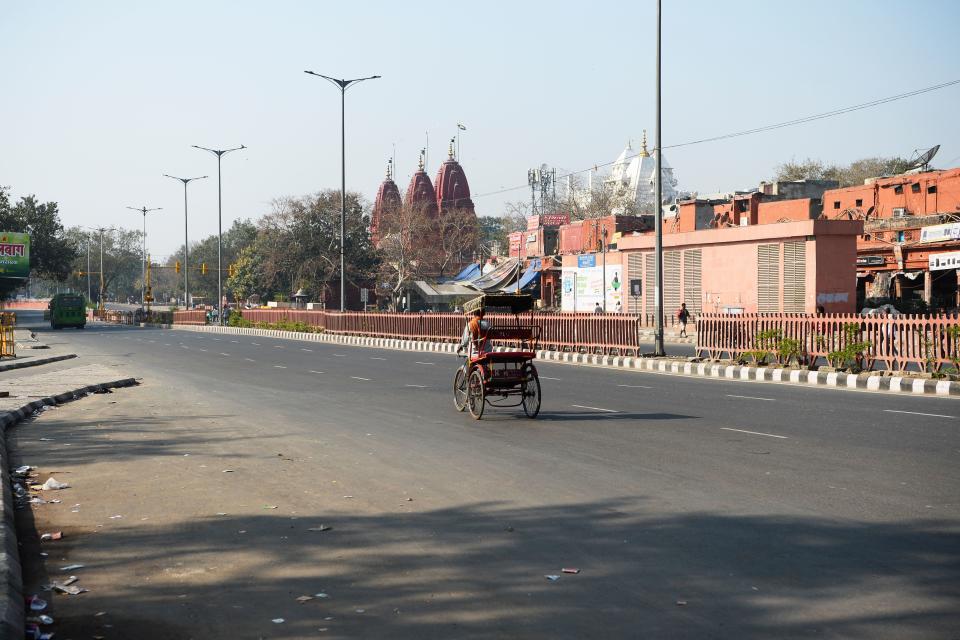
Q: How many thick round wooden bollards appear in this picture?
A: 0